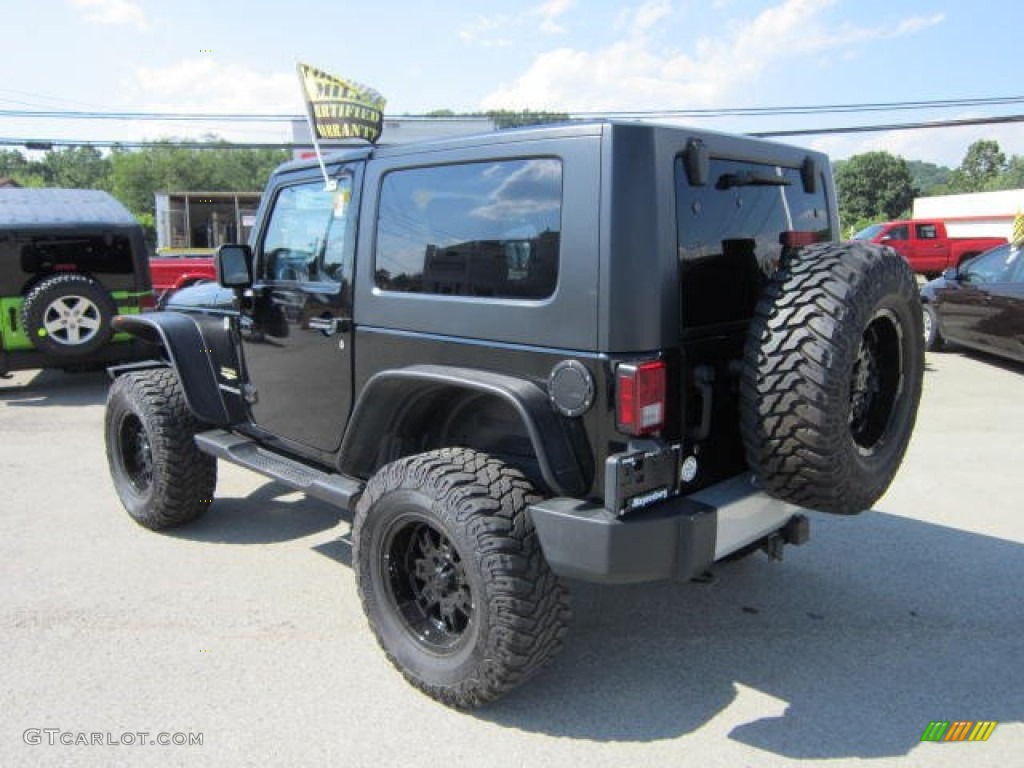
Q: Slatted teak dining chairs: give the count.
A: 0